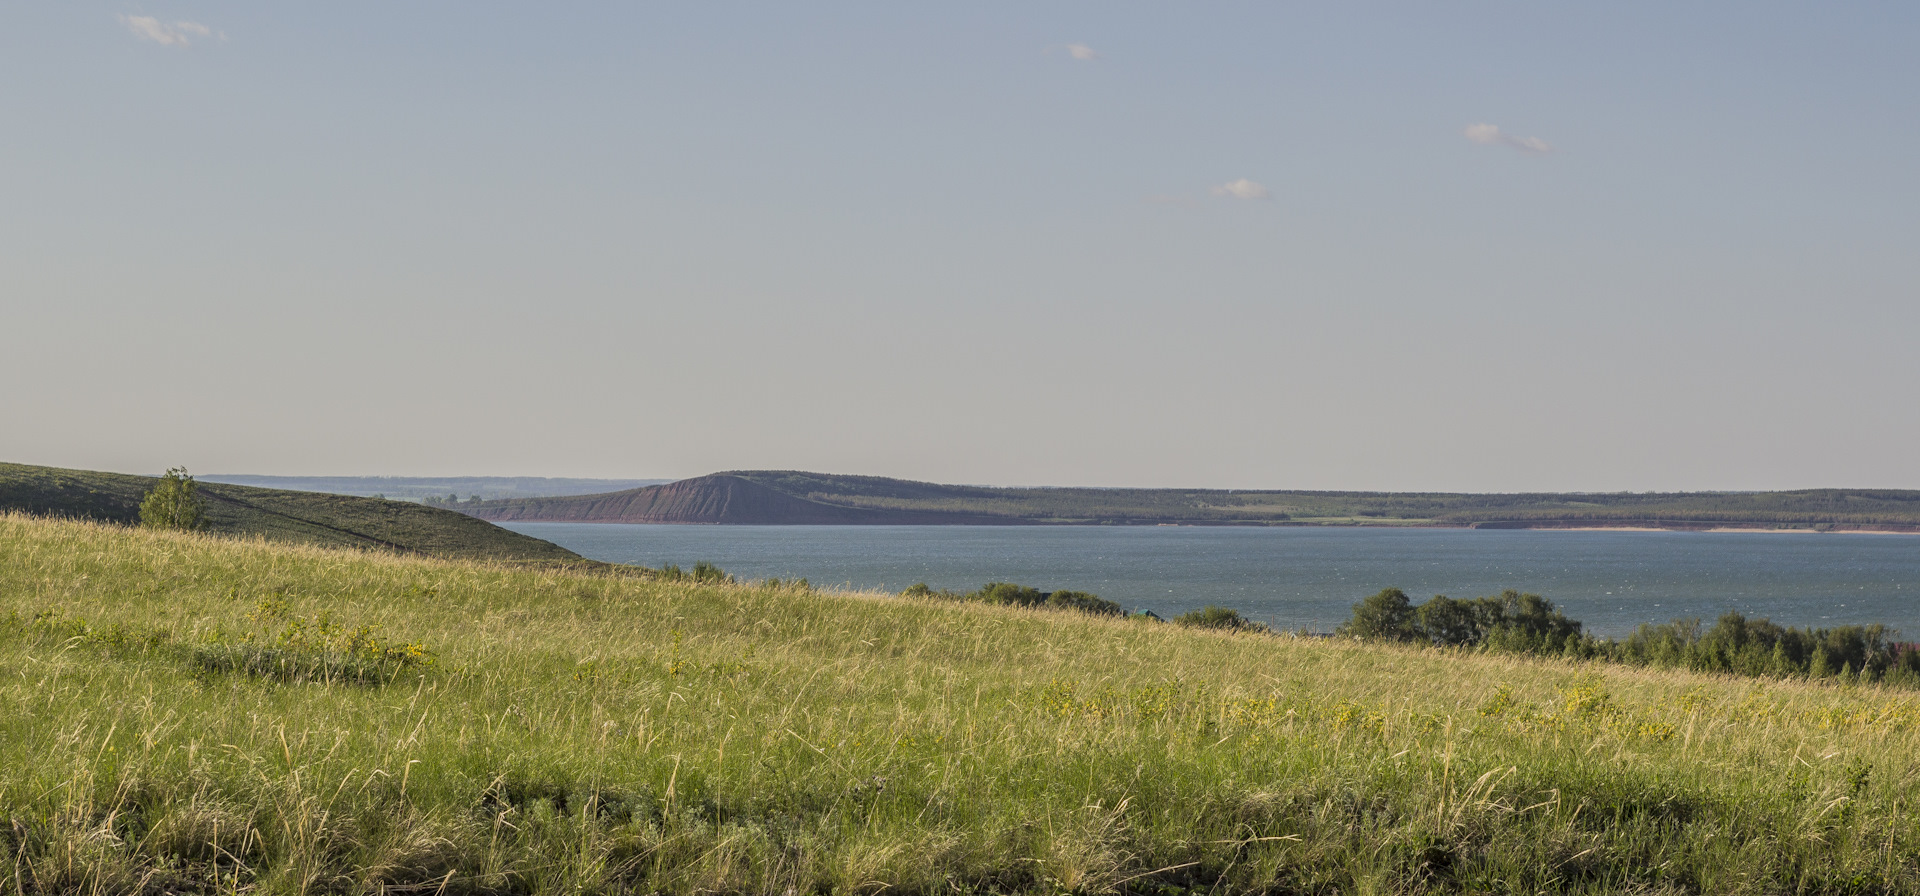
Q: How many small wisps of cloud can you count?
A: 4